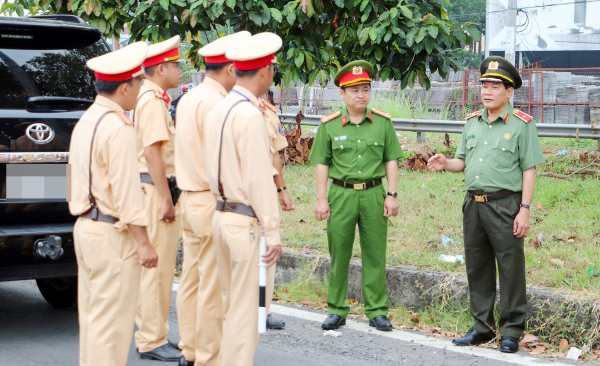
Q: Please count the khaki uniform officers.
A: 5